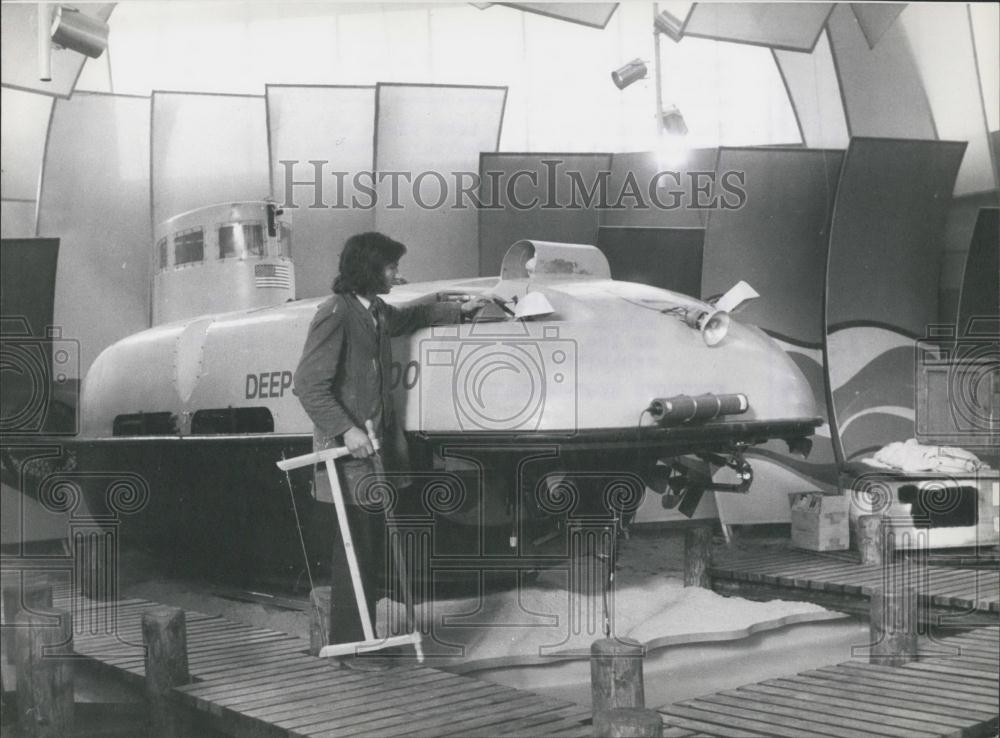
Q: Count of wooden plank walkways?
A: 3